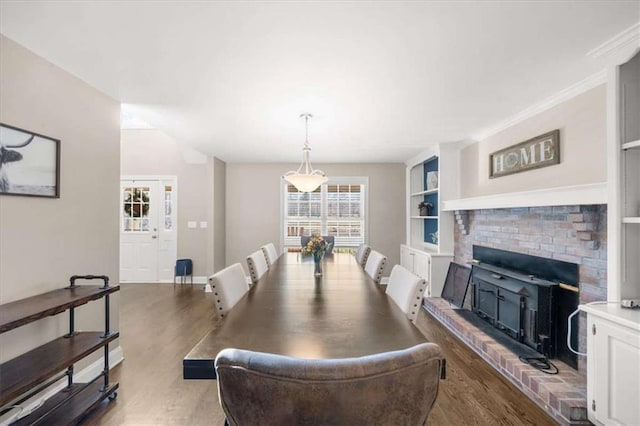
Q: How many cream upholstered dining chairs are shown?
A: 6